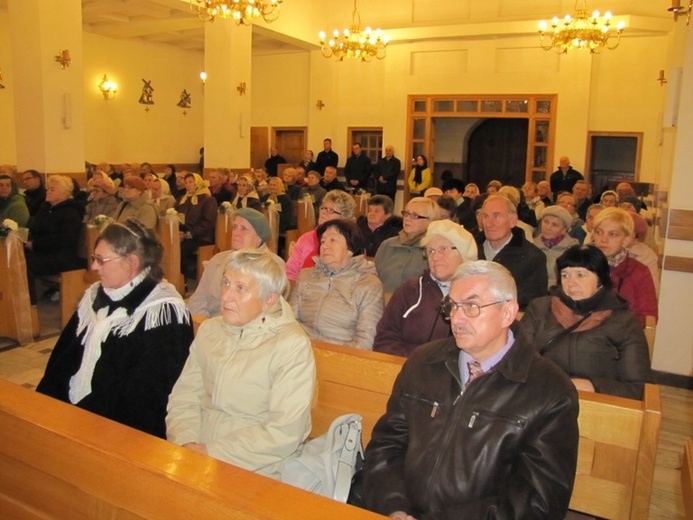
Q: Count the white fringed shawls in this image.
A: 1